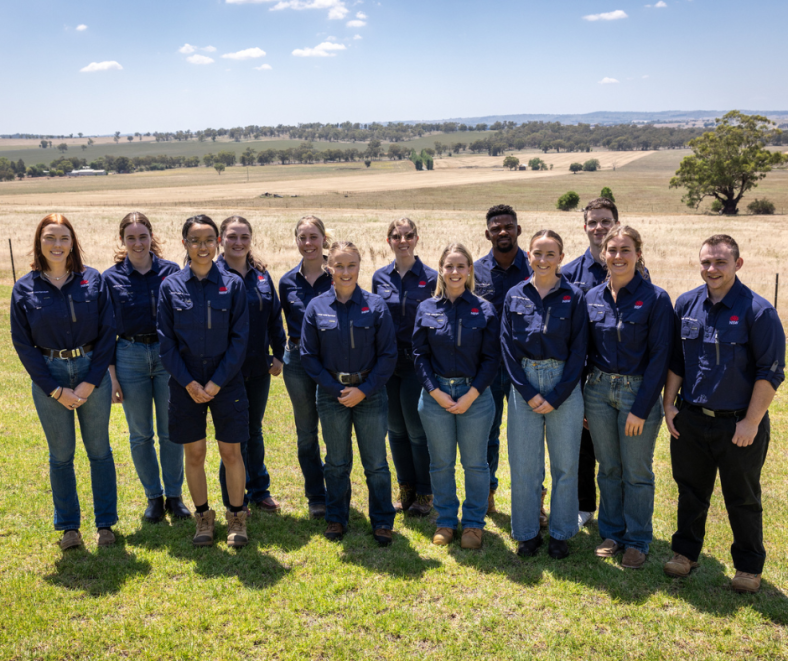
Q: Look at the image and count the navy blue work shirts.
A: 13